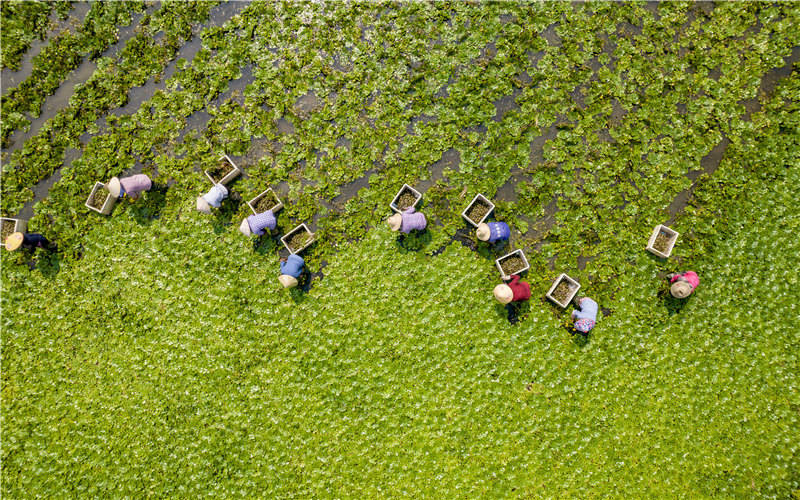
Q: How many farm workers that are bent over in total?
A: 10